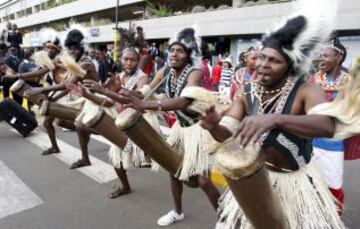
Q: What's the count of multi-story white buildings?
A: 1